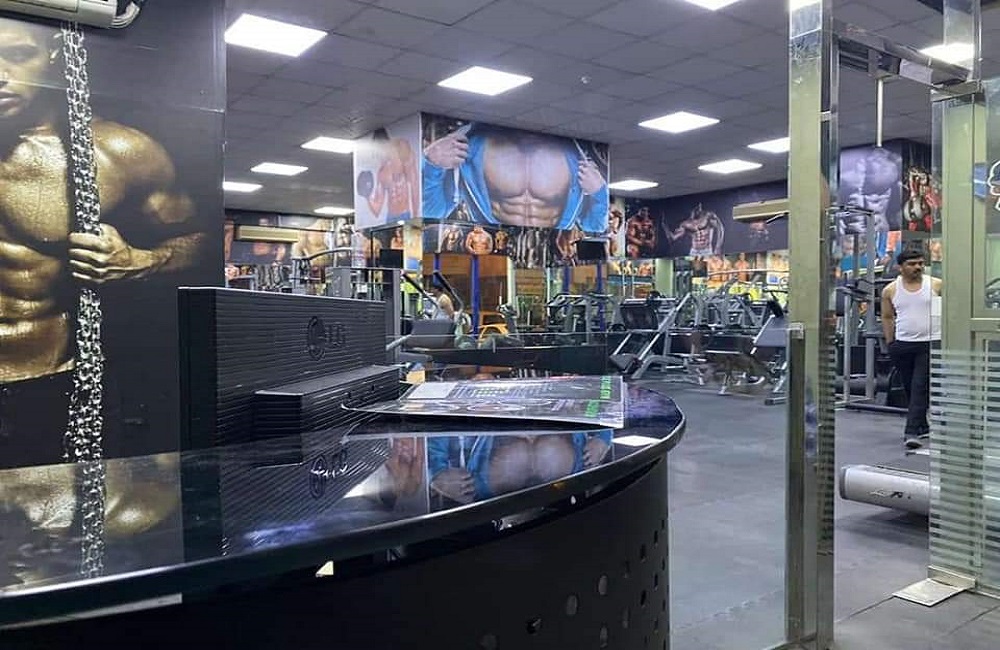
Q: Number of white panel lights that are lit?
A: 12